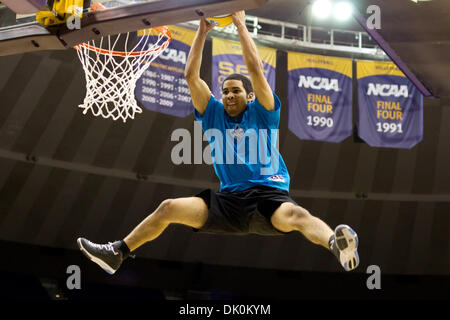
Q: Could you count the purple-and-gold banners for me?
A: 4